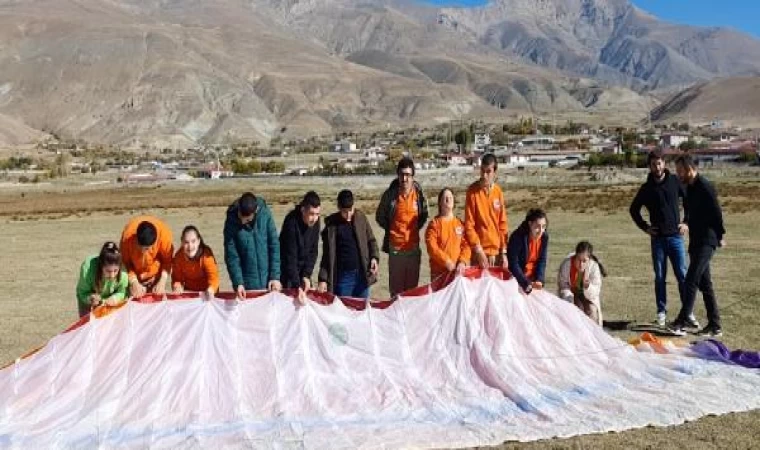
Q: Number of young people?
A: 11